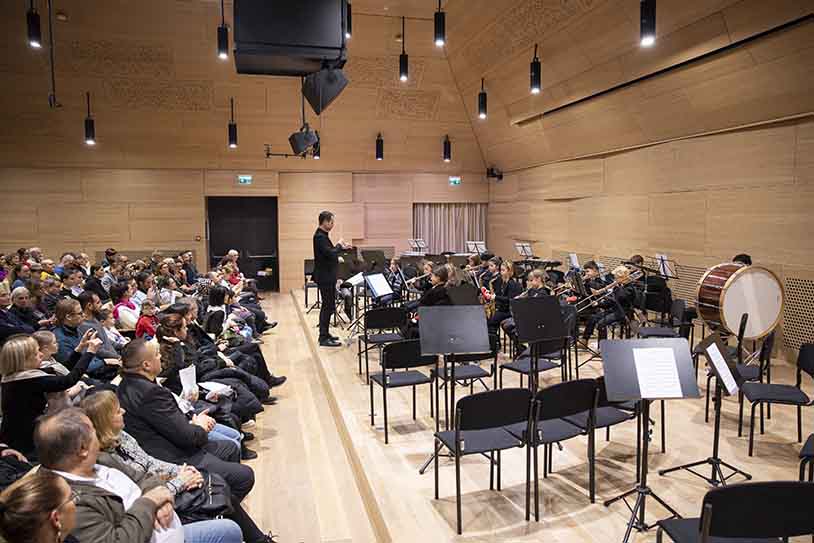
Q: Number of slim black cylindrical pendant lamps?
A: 13